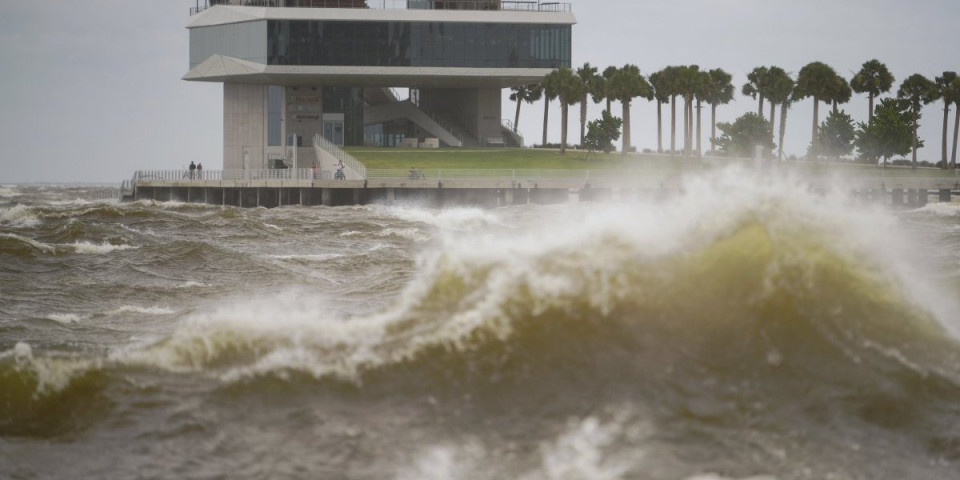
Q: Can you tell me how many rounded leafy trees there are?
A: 4